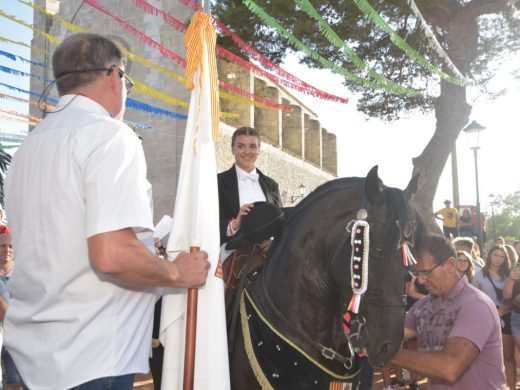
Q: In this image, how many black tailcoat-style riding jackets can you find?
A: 1